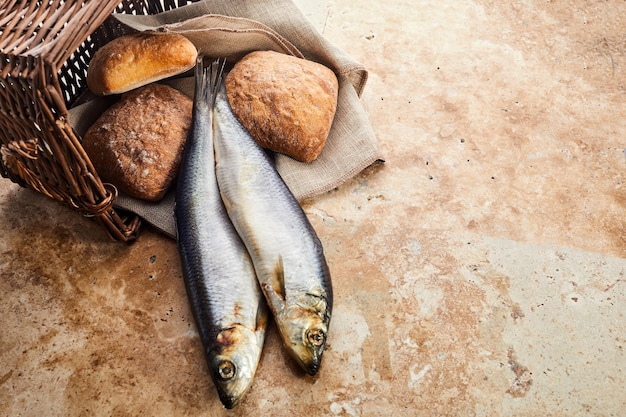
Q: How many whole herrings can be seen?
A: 2